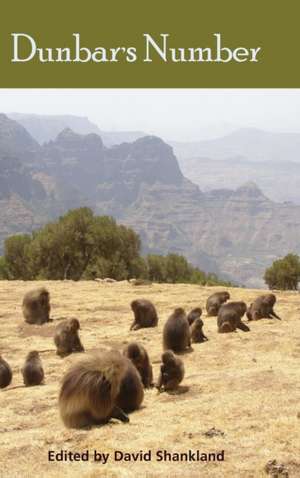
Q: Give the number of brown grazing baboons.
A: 15